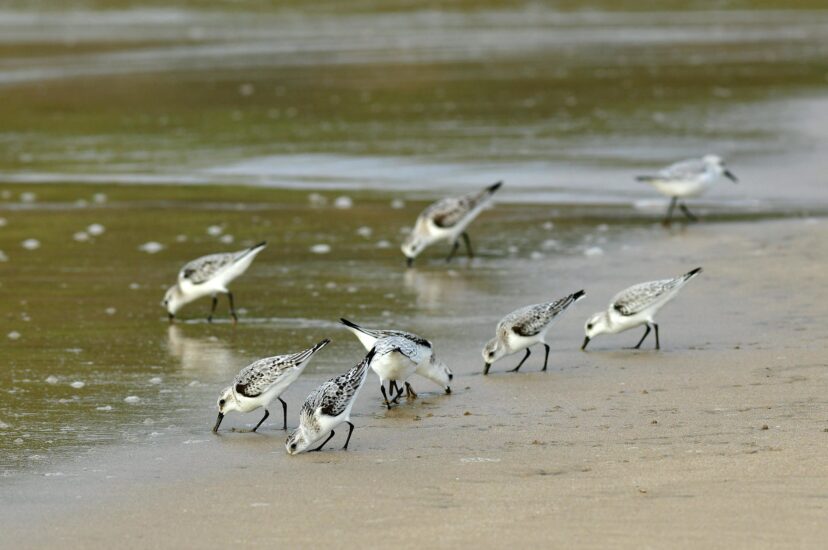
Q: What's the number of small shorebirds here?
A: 9